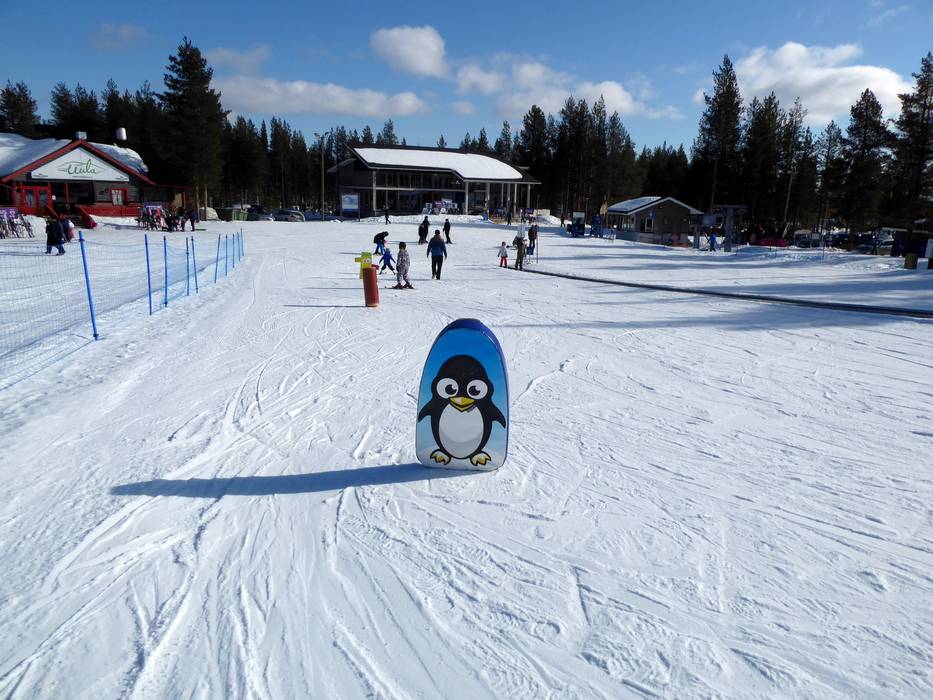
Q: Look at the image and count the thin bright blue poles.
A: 10